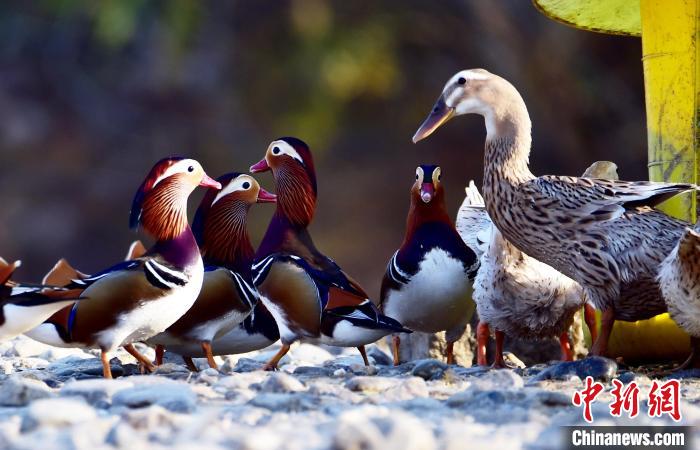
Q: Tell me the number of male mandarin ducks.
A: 5